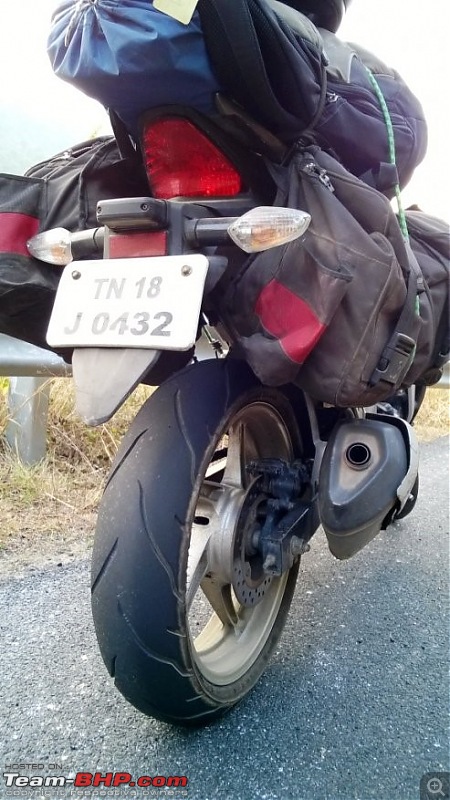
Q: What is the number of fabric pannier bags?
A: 2